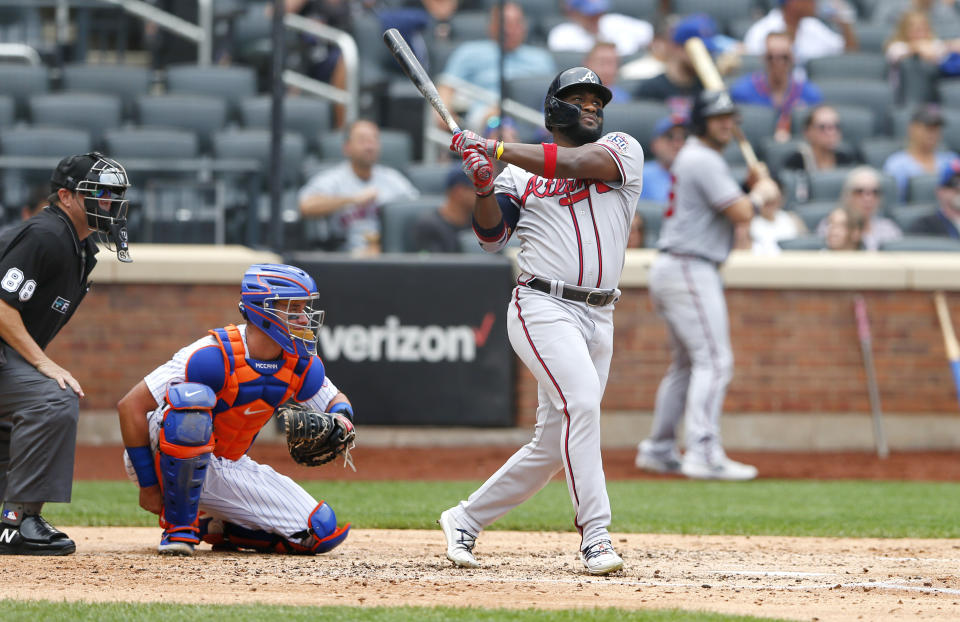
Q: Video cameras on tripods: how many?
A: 0